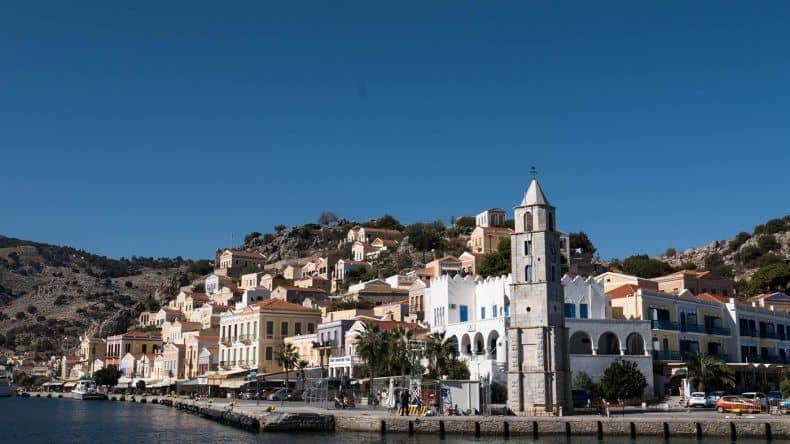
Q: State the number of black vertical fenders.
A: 13